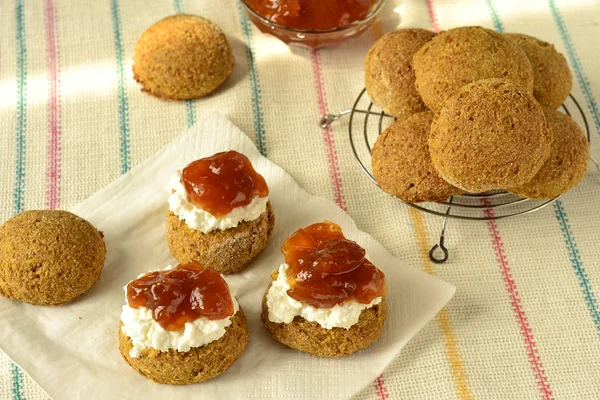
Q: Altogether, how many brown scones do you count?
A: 11